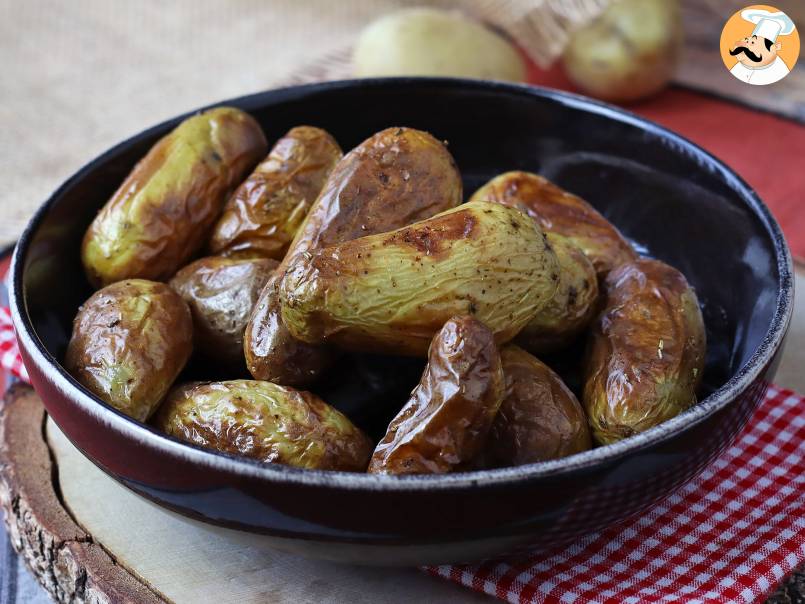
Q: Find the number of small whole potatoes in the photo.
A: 12